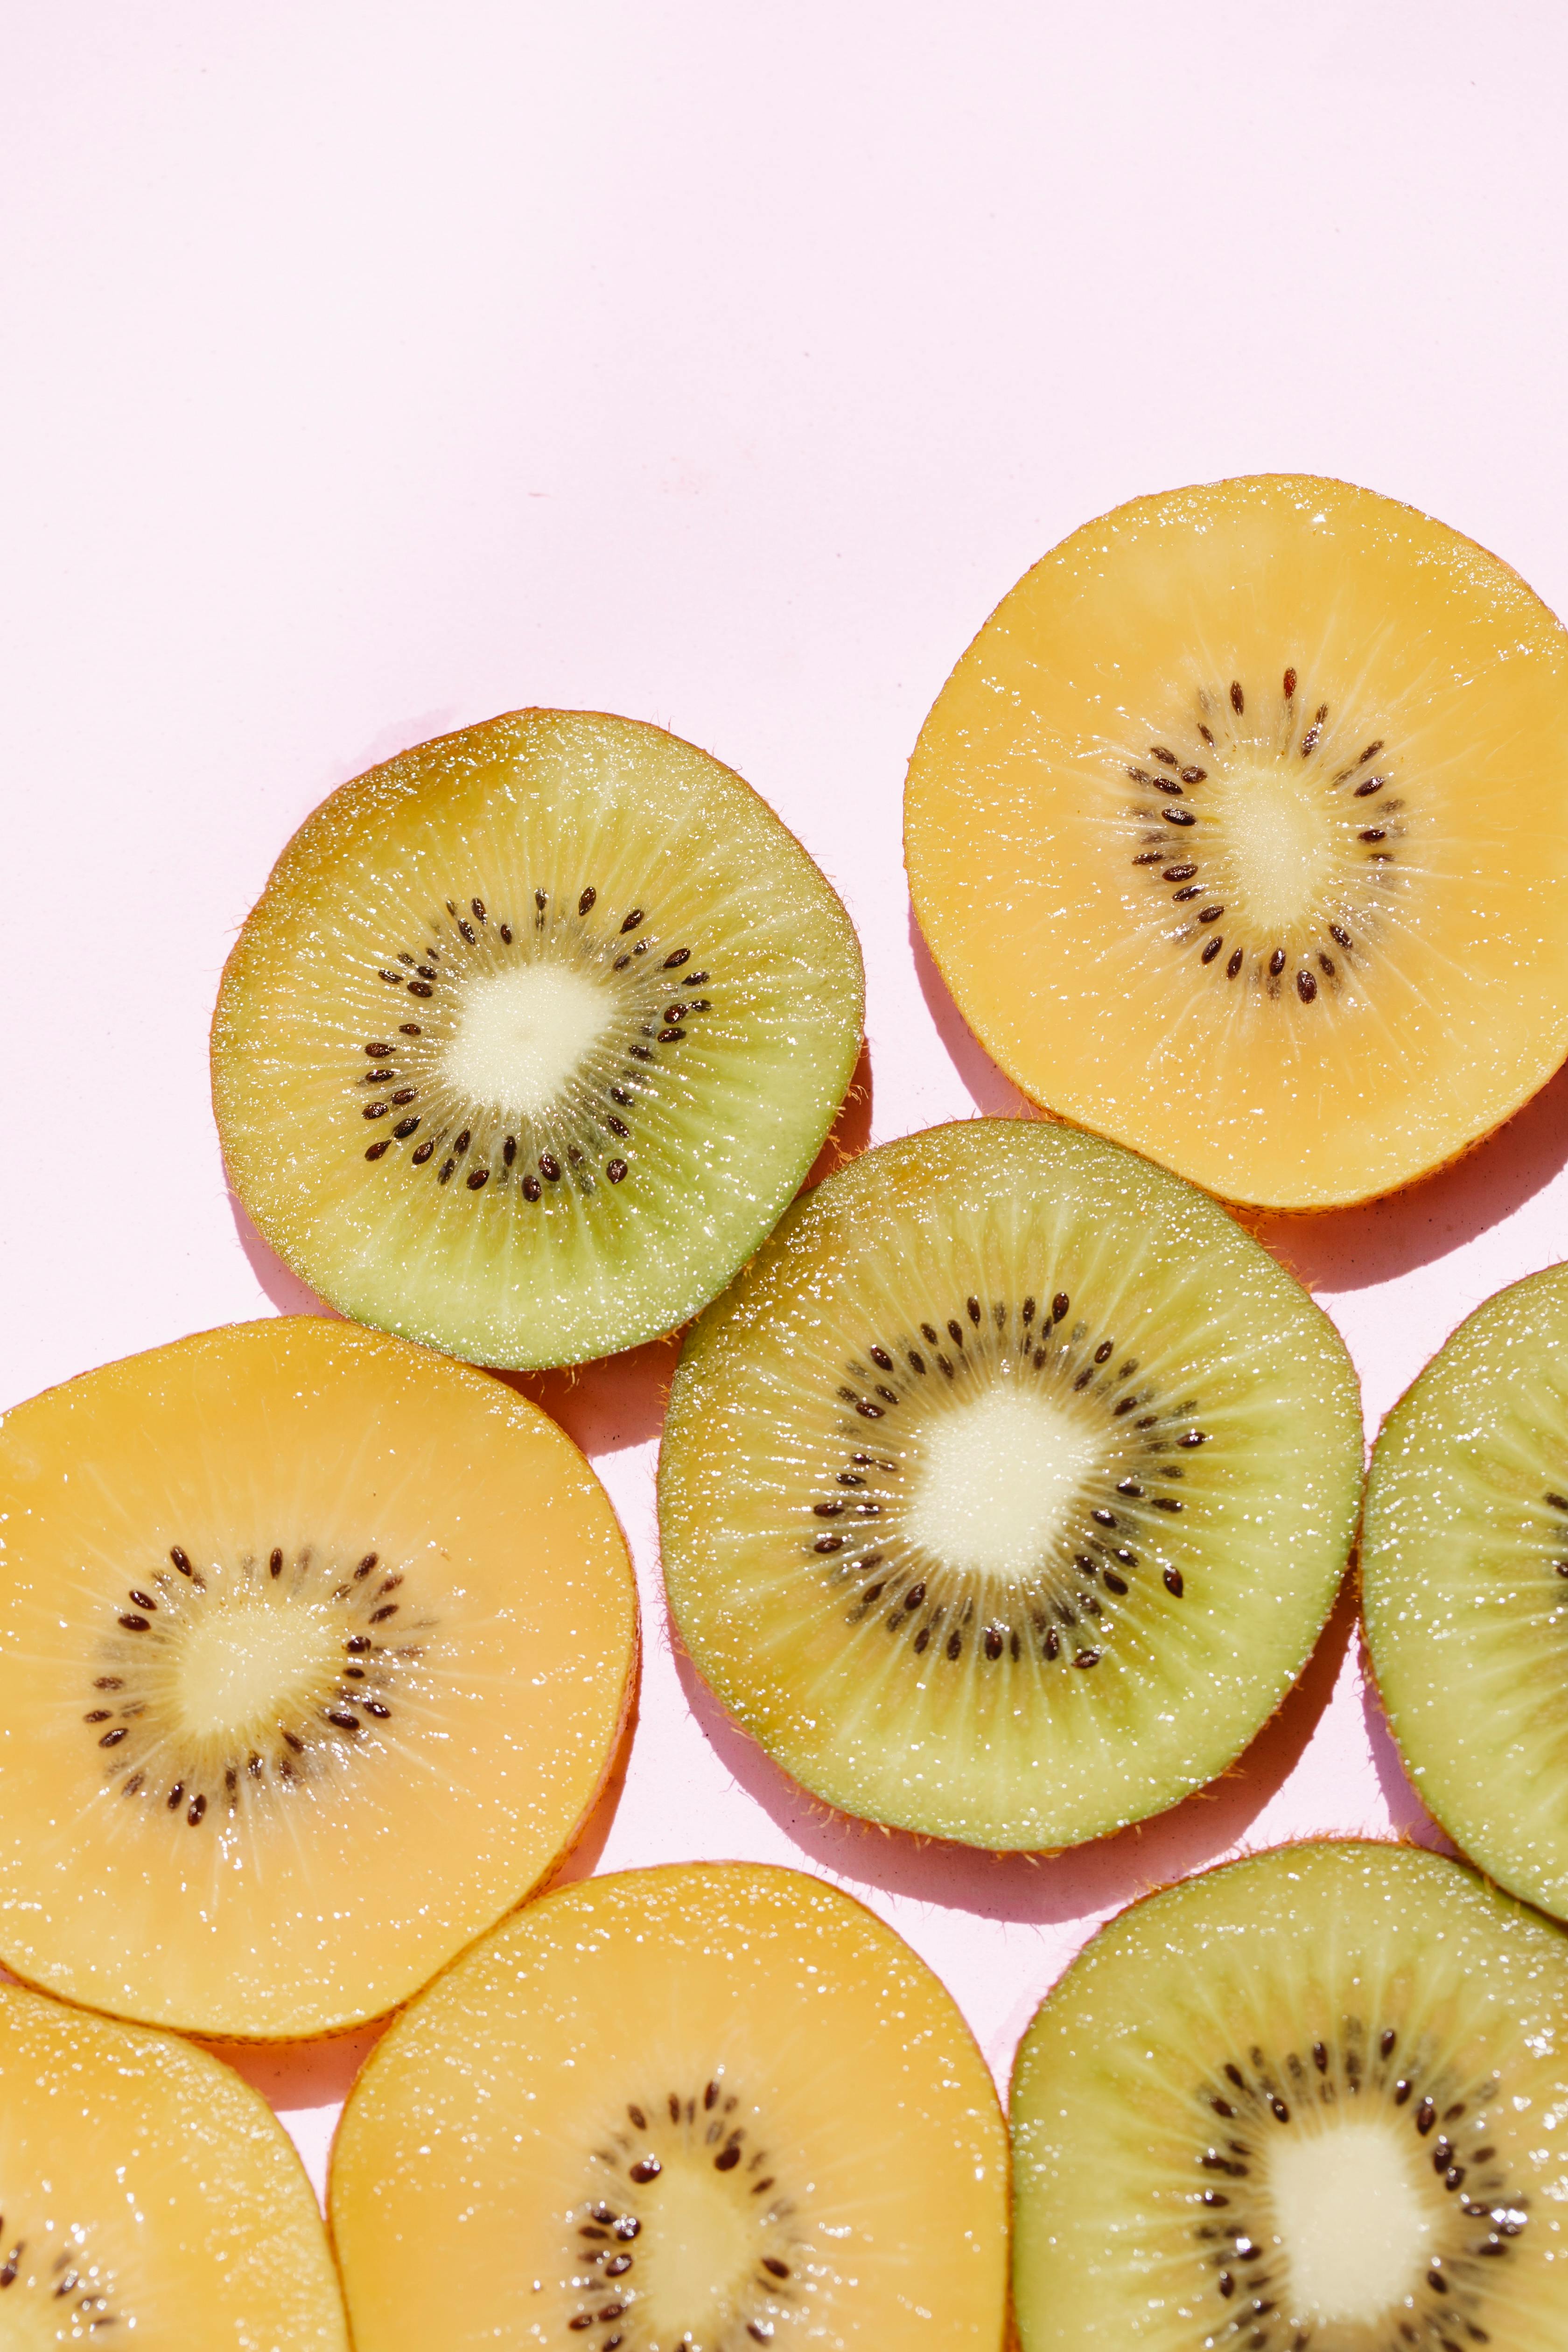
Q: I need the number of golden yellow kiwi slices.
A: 4